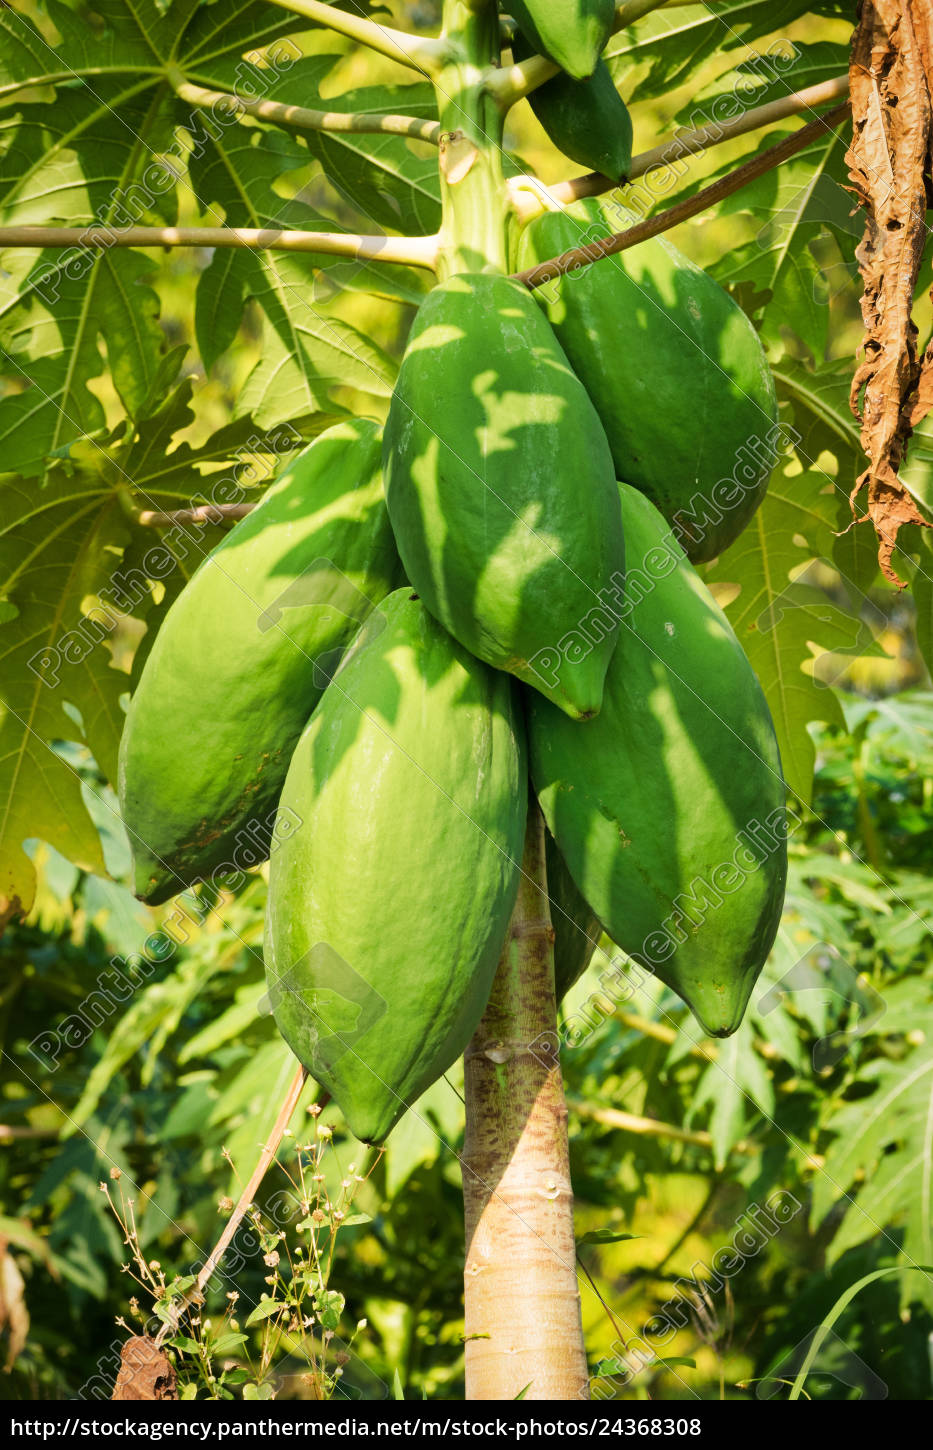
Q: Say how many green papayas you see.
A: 8